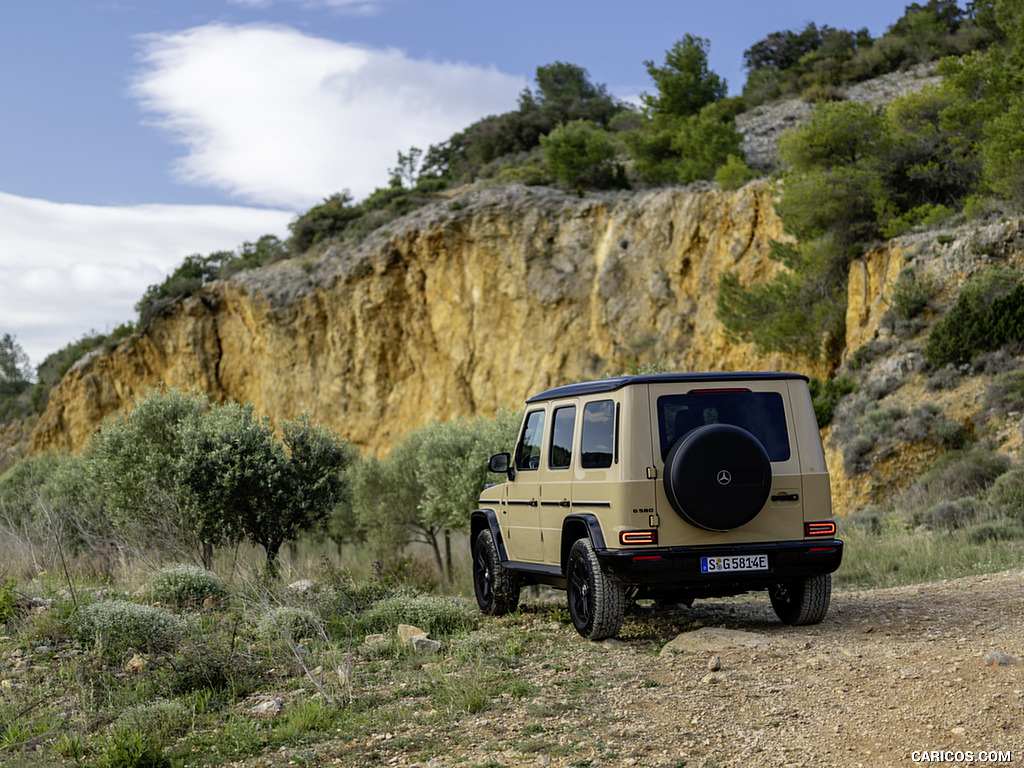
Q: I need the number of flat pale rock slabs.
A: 1